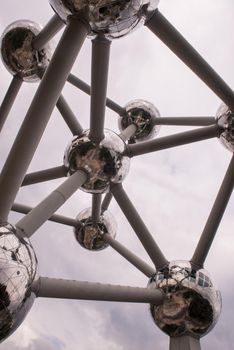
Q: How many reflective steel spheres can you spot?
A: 8